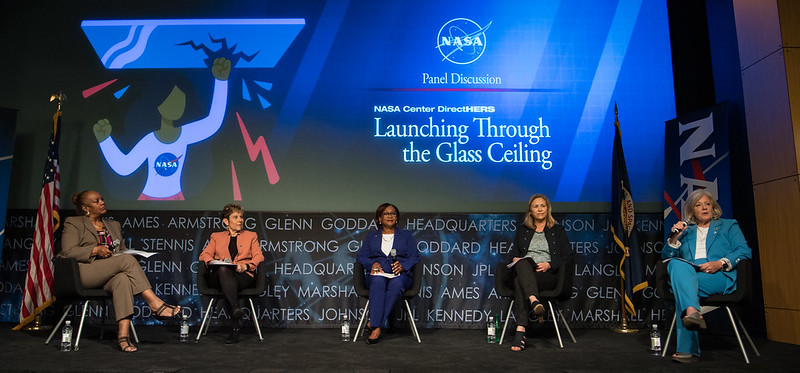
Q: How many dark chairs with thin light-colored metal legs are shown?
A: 5